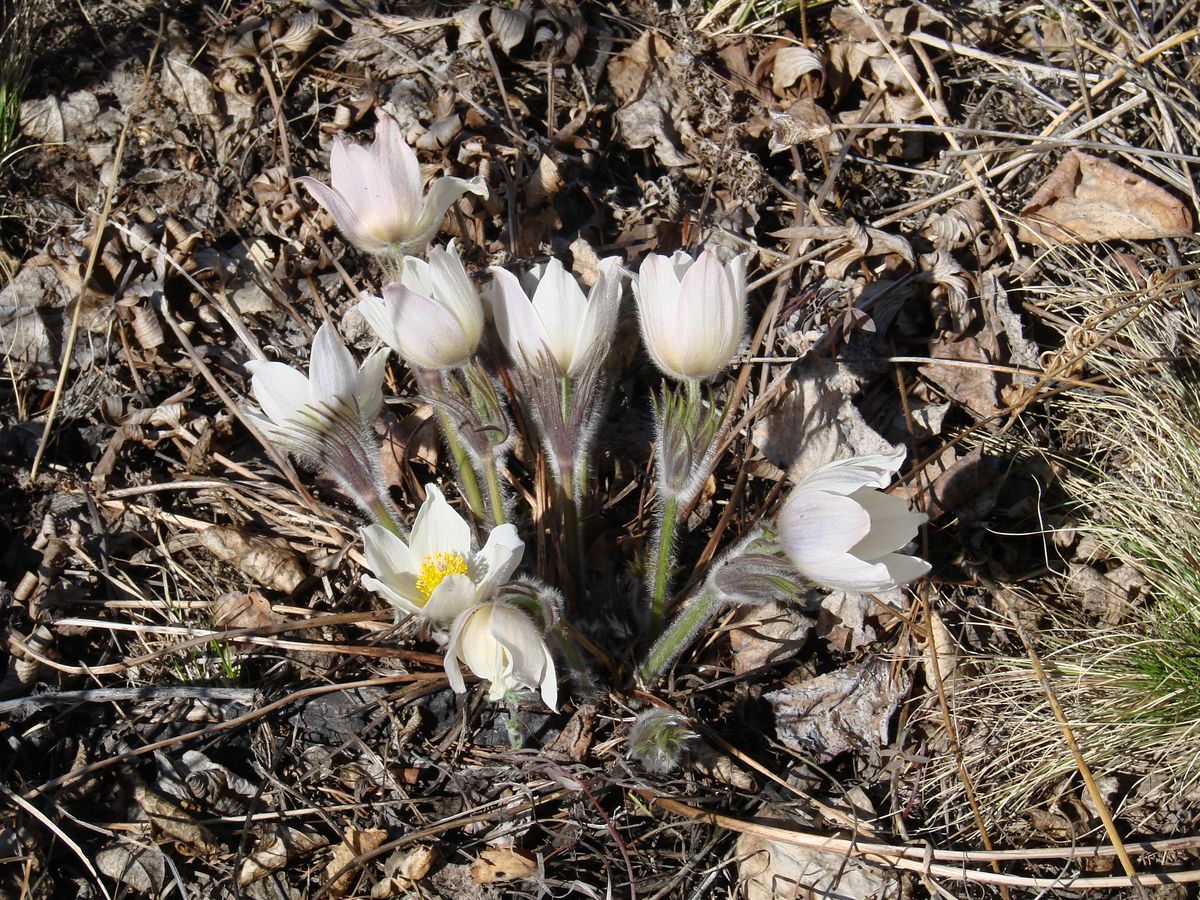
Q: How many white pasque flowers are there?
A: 8